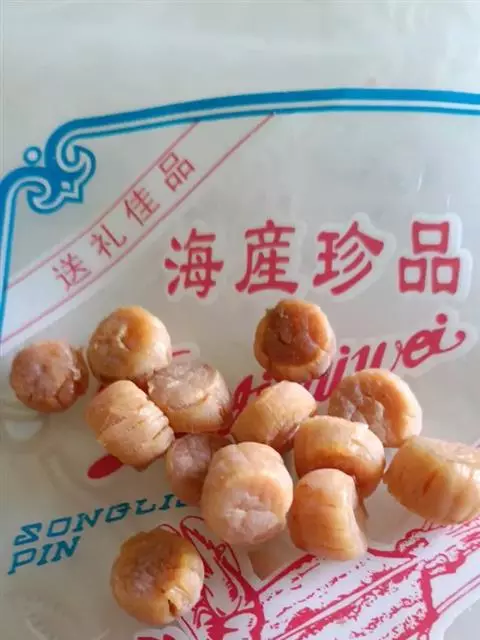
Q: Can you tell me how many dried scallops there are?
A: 13